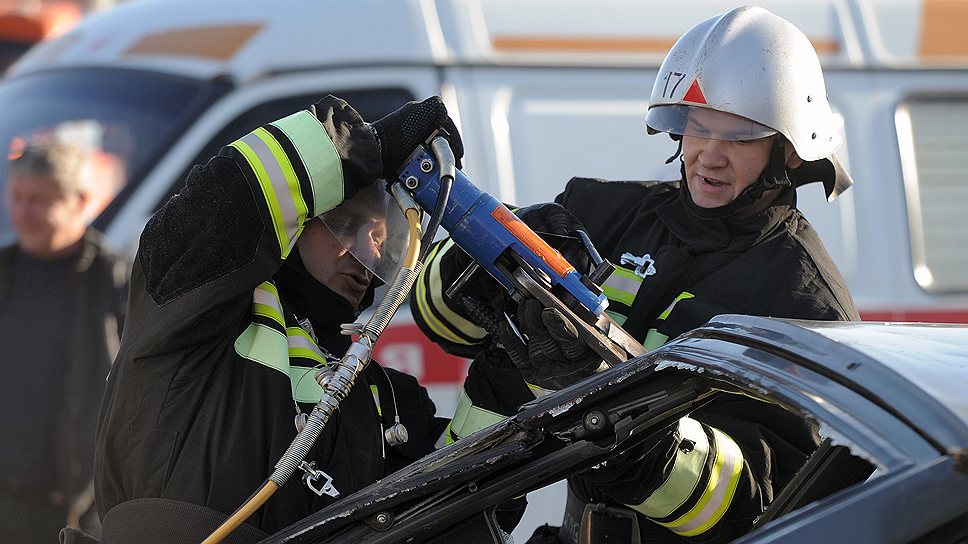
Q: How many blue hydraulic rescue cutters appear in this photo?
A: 1